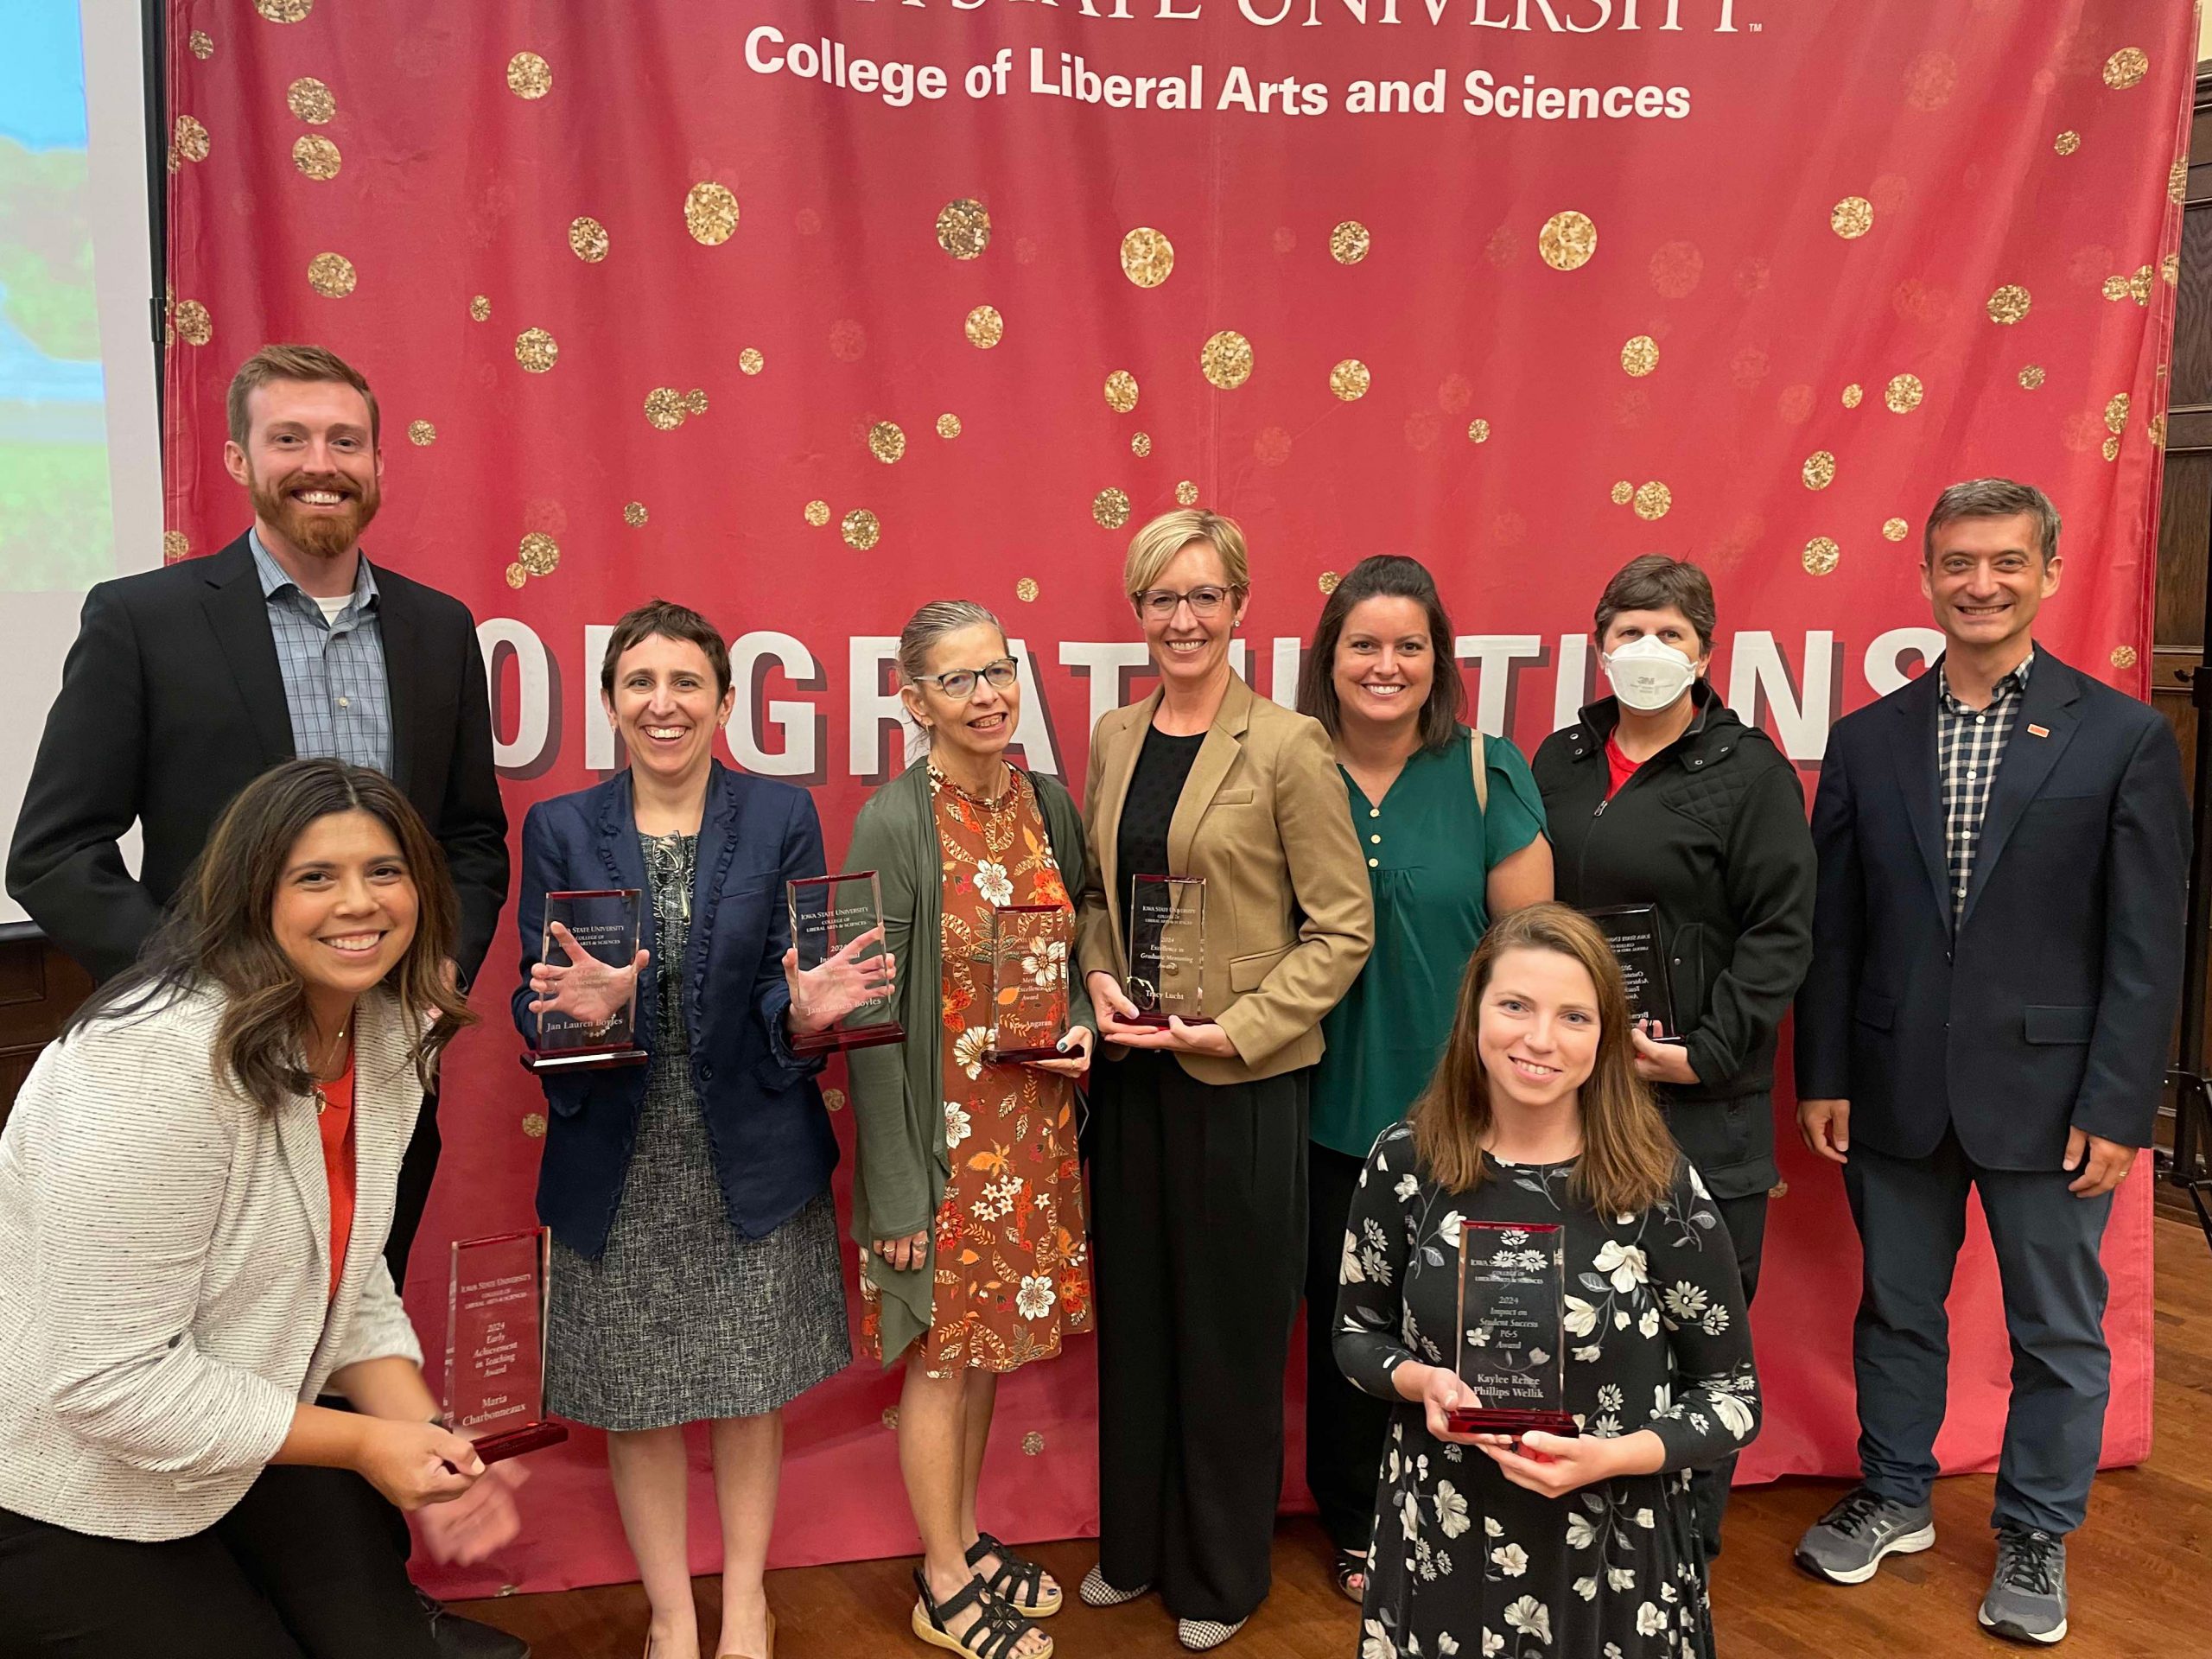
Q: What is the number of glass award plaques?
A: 7